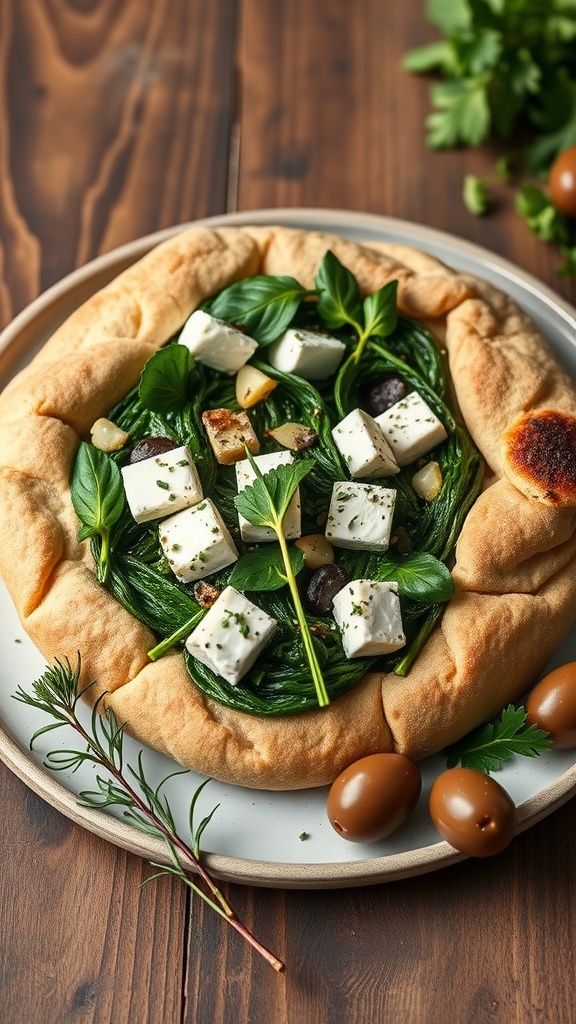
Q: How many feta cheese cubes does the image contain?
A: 10